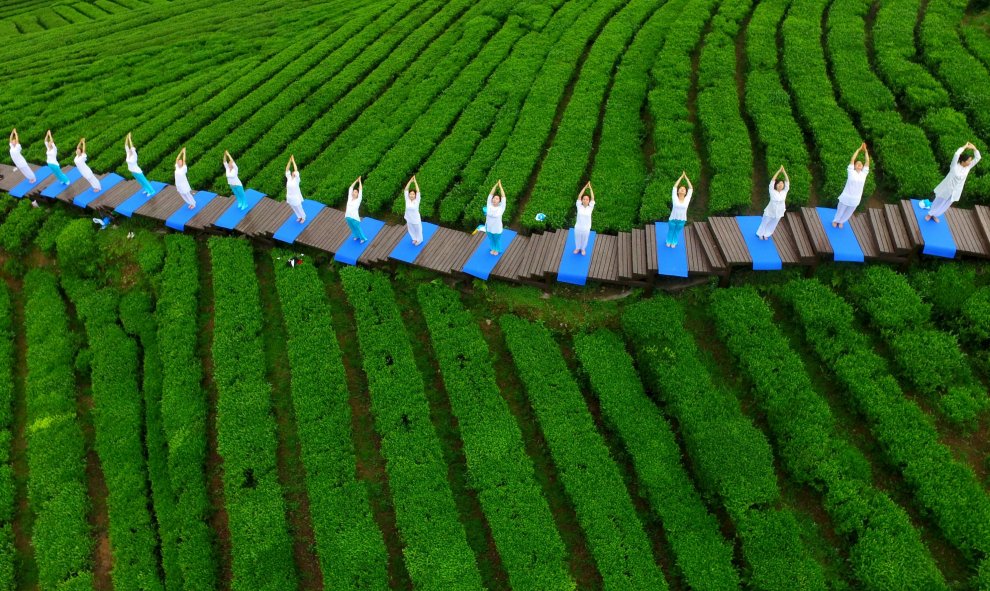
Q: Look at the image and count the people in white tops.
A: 15